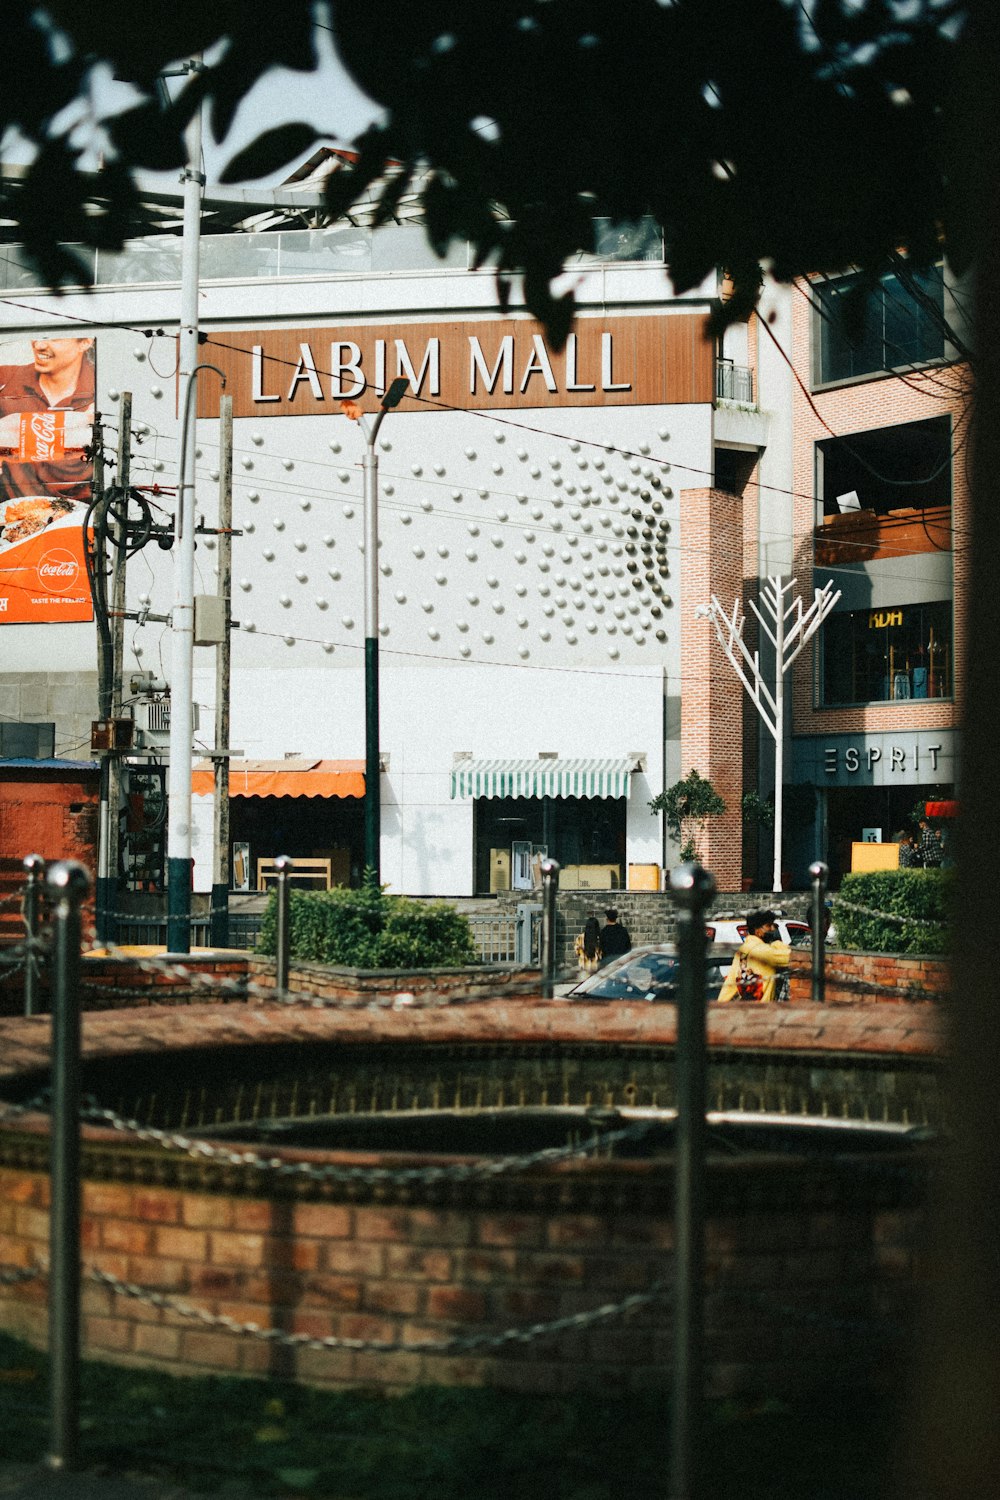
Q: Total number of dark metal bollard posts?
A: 6